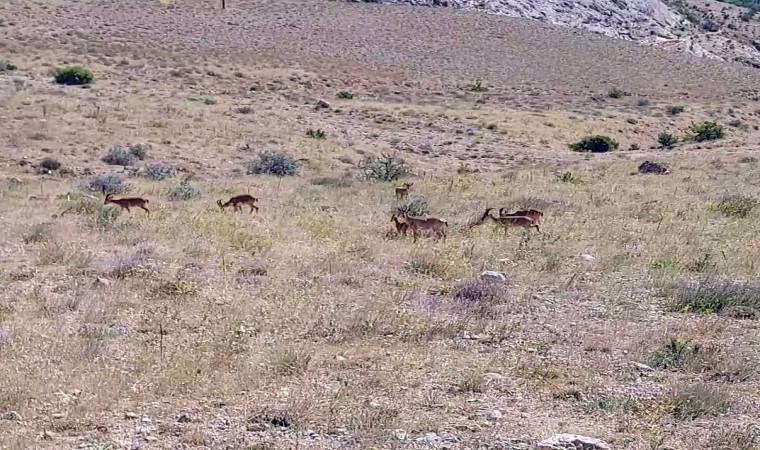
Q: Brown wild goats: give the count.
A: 7